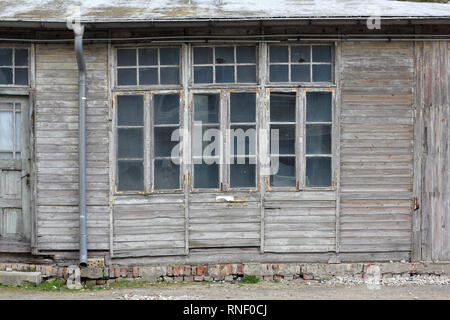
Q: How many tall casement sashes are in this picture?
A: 6